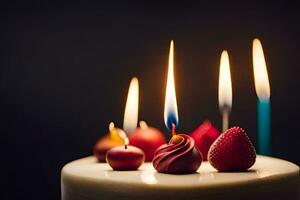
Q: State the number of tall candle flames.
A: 4